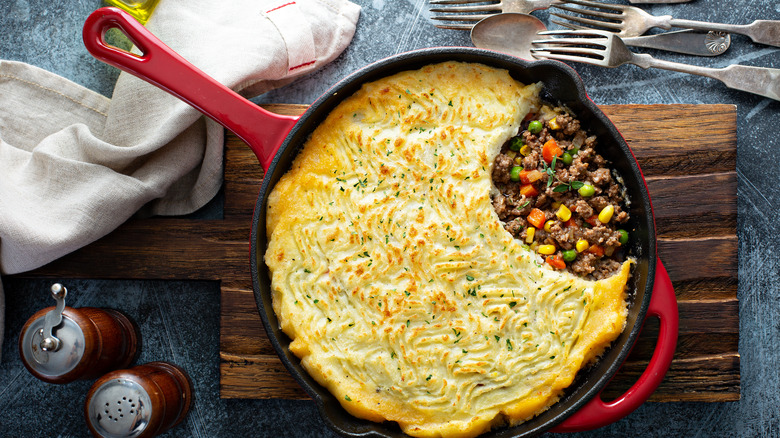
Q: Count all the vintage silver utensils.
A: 4